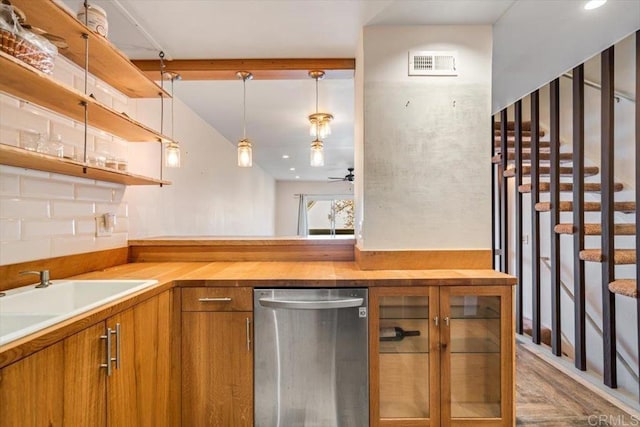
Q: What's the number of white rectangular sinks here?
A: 1